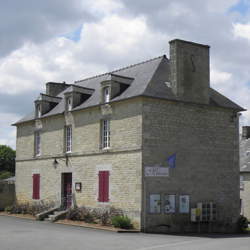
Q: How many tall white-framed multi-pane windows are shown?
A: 3